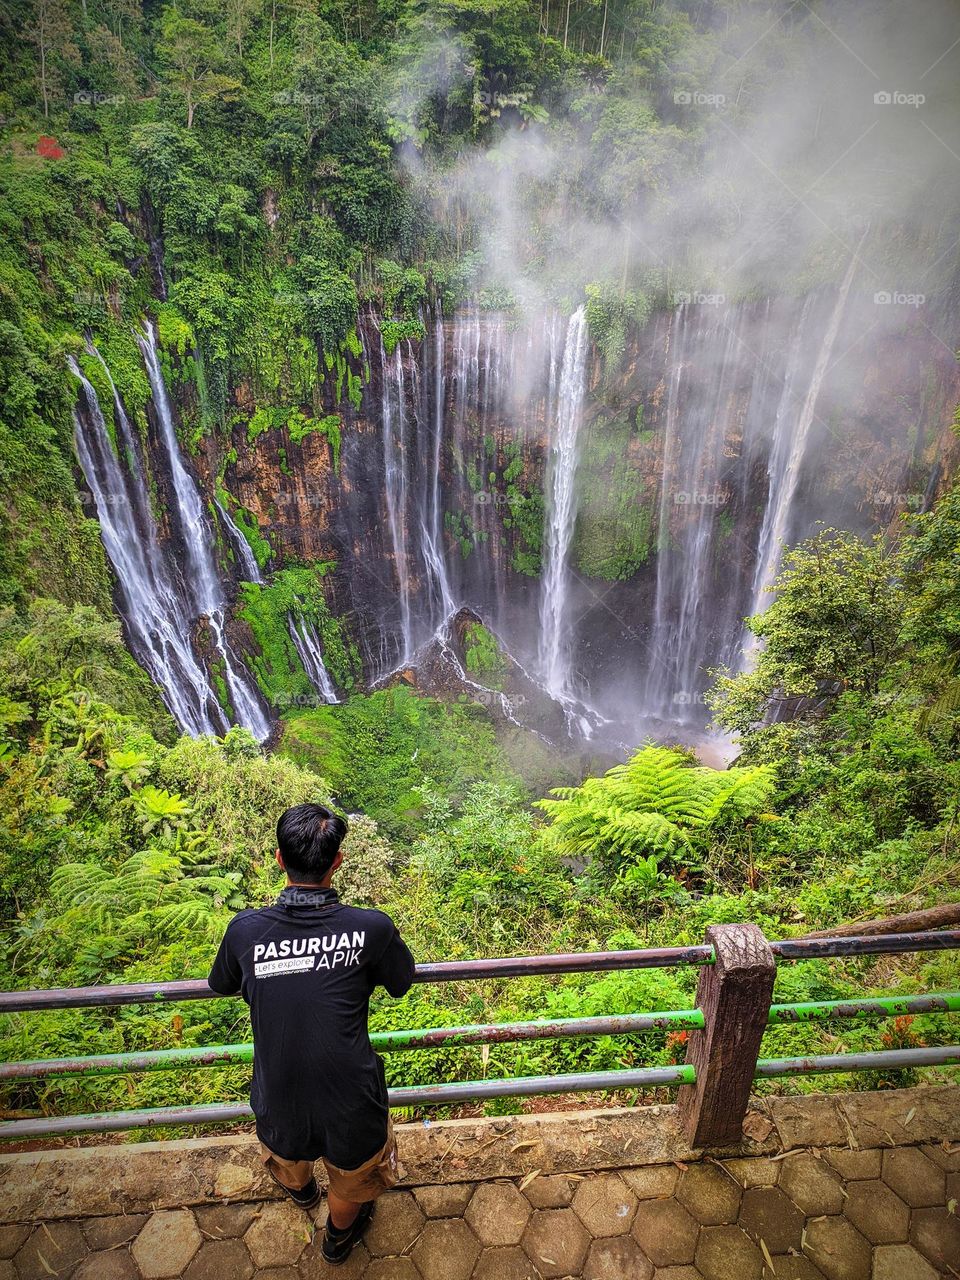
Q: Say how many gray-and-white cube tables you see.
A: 0